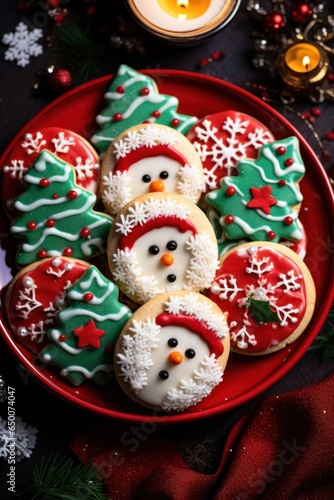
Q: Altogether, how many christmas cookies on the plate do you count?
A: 11